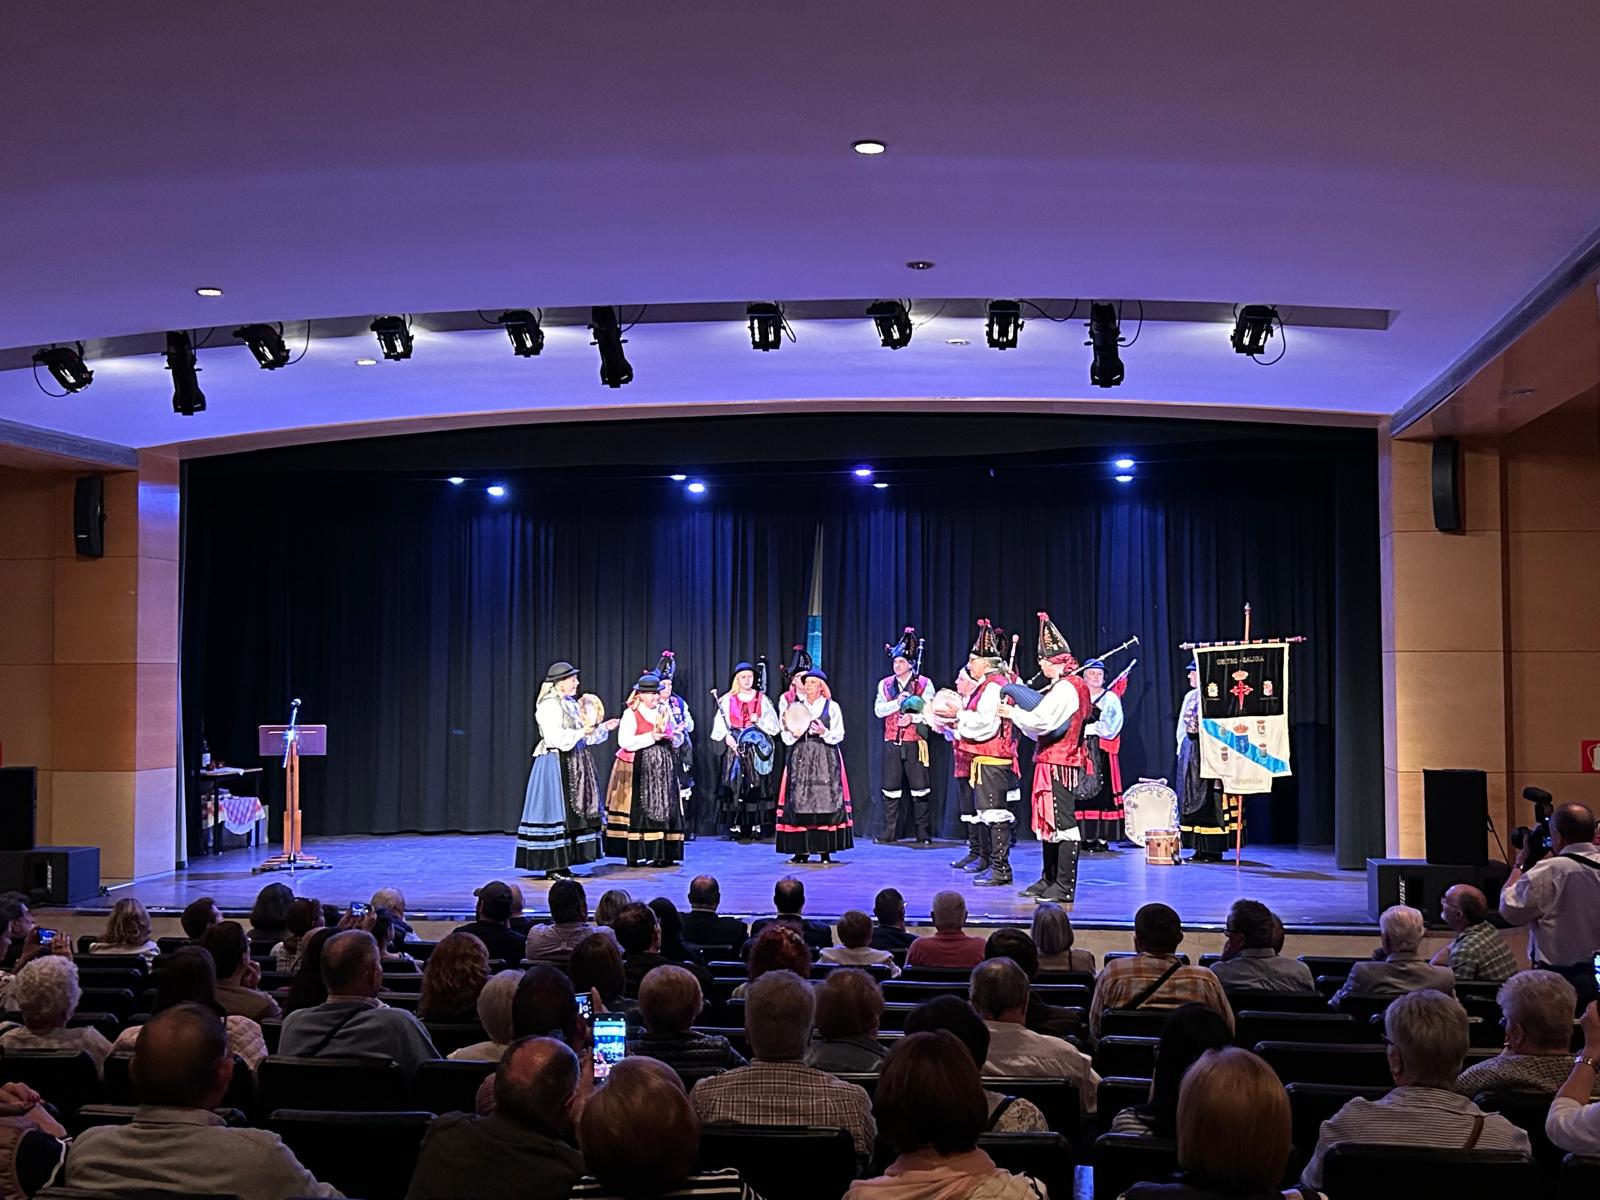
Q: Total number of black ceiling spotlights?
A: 11